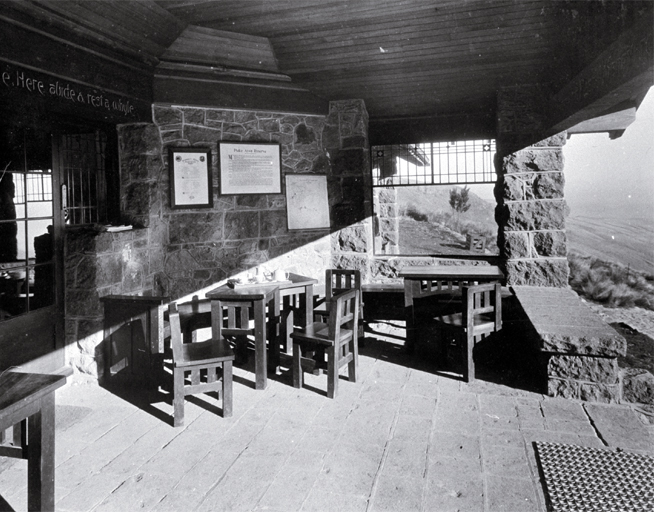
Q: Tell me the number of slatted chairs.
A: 4